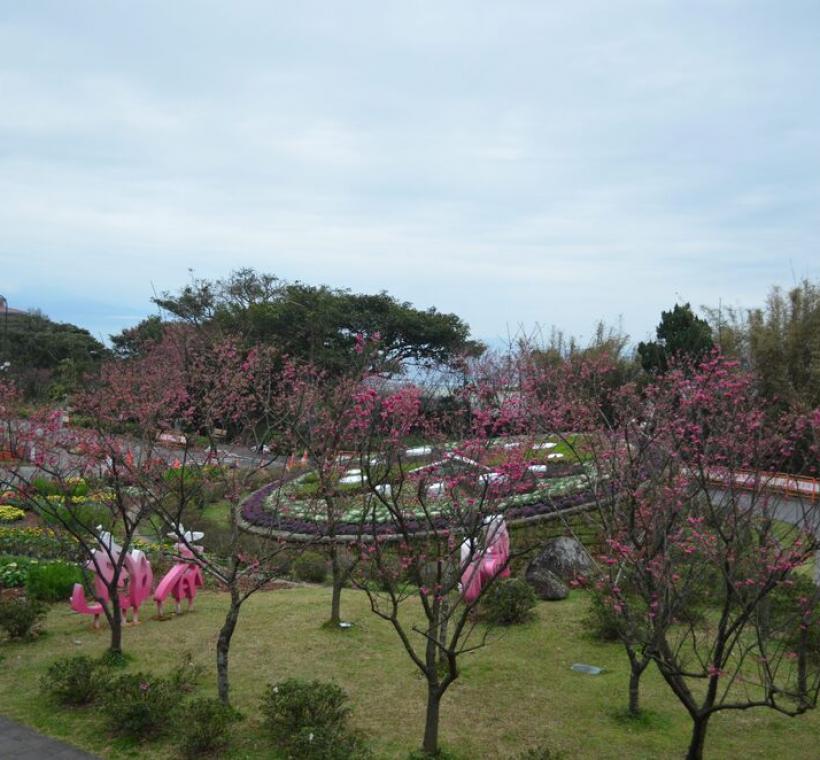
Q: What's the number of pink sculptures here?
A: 3